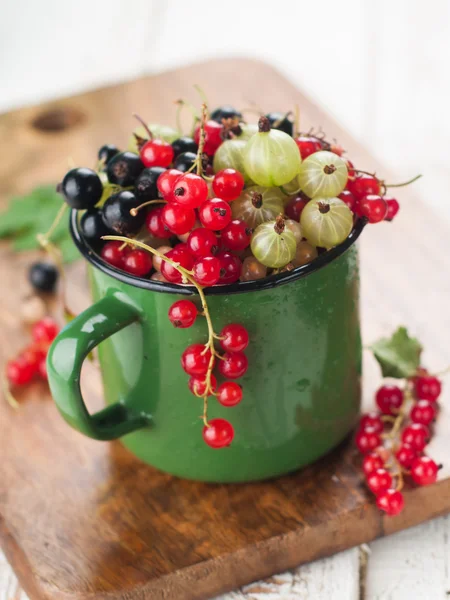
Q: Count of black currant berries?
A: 11